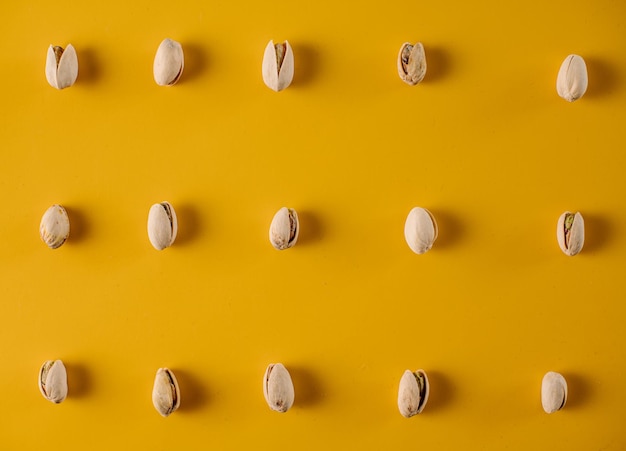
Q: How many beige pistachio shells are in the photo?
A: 15